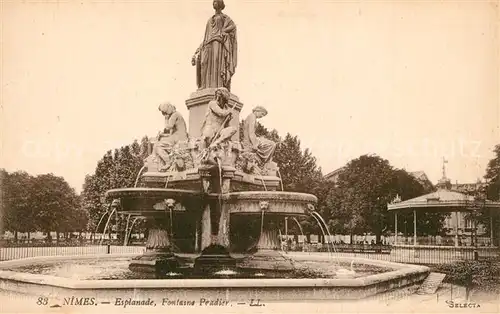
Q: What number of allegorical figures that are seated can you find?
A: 3